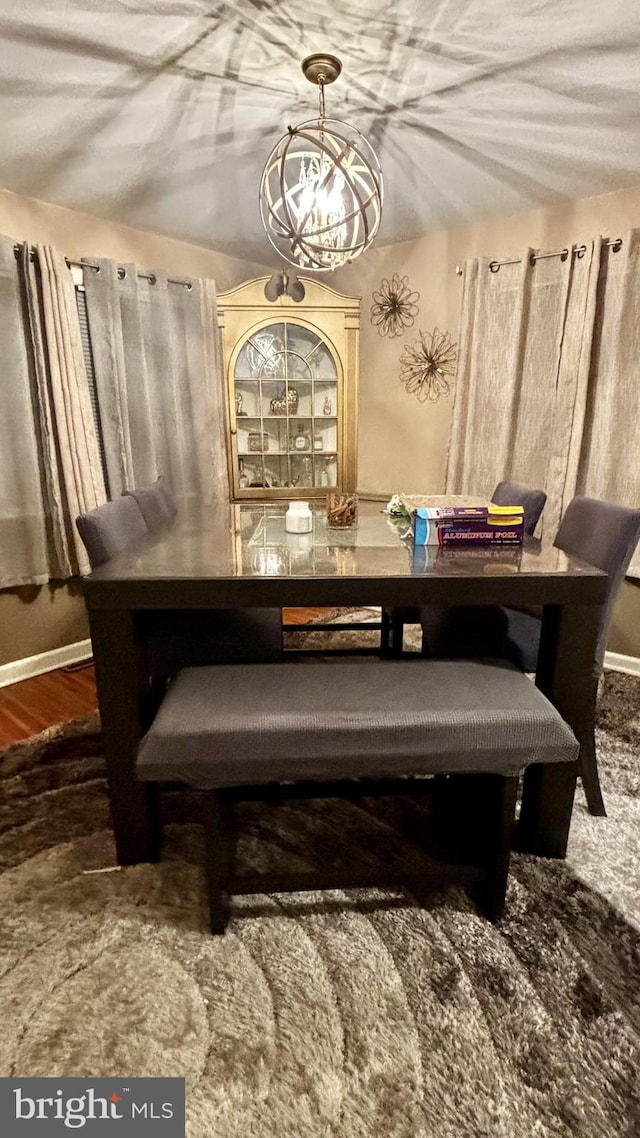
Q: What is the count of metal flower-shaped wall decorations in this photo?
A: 2